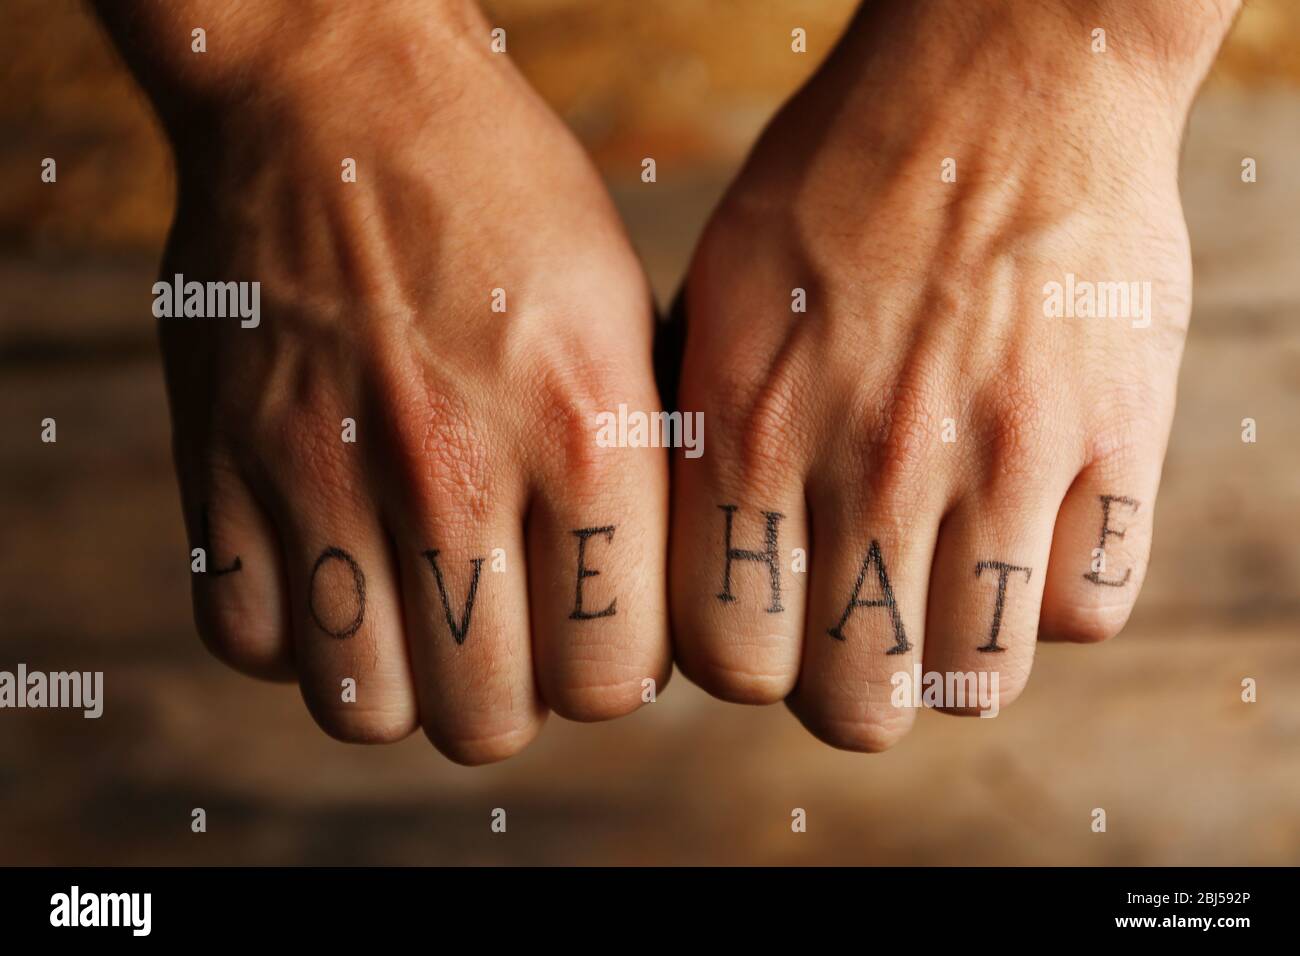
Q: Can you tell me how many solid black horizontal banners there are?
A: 1